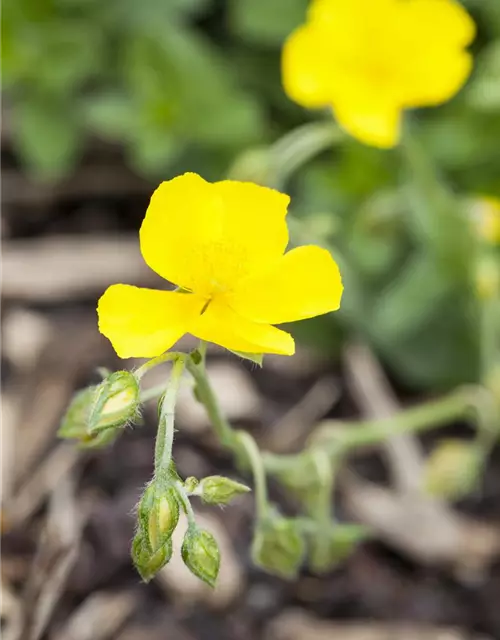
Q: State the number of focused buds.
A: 5